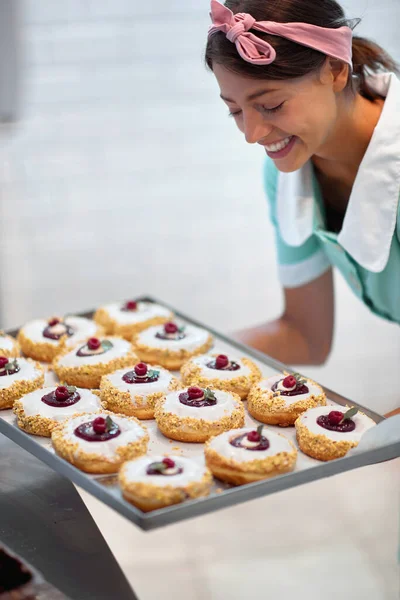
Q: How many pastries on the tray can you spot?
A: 15